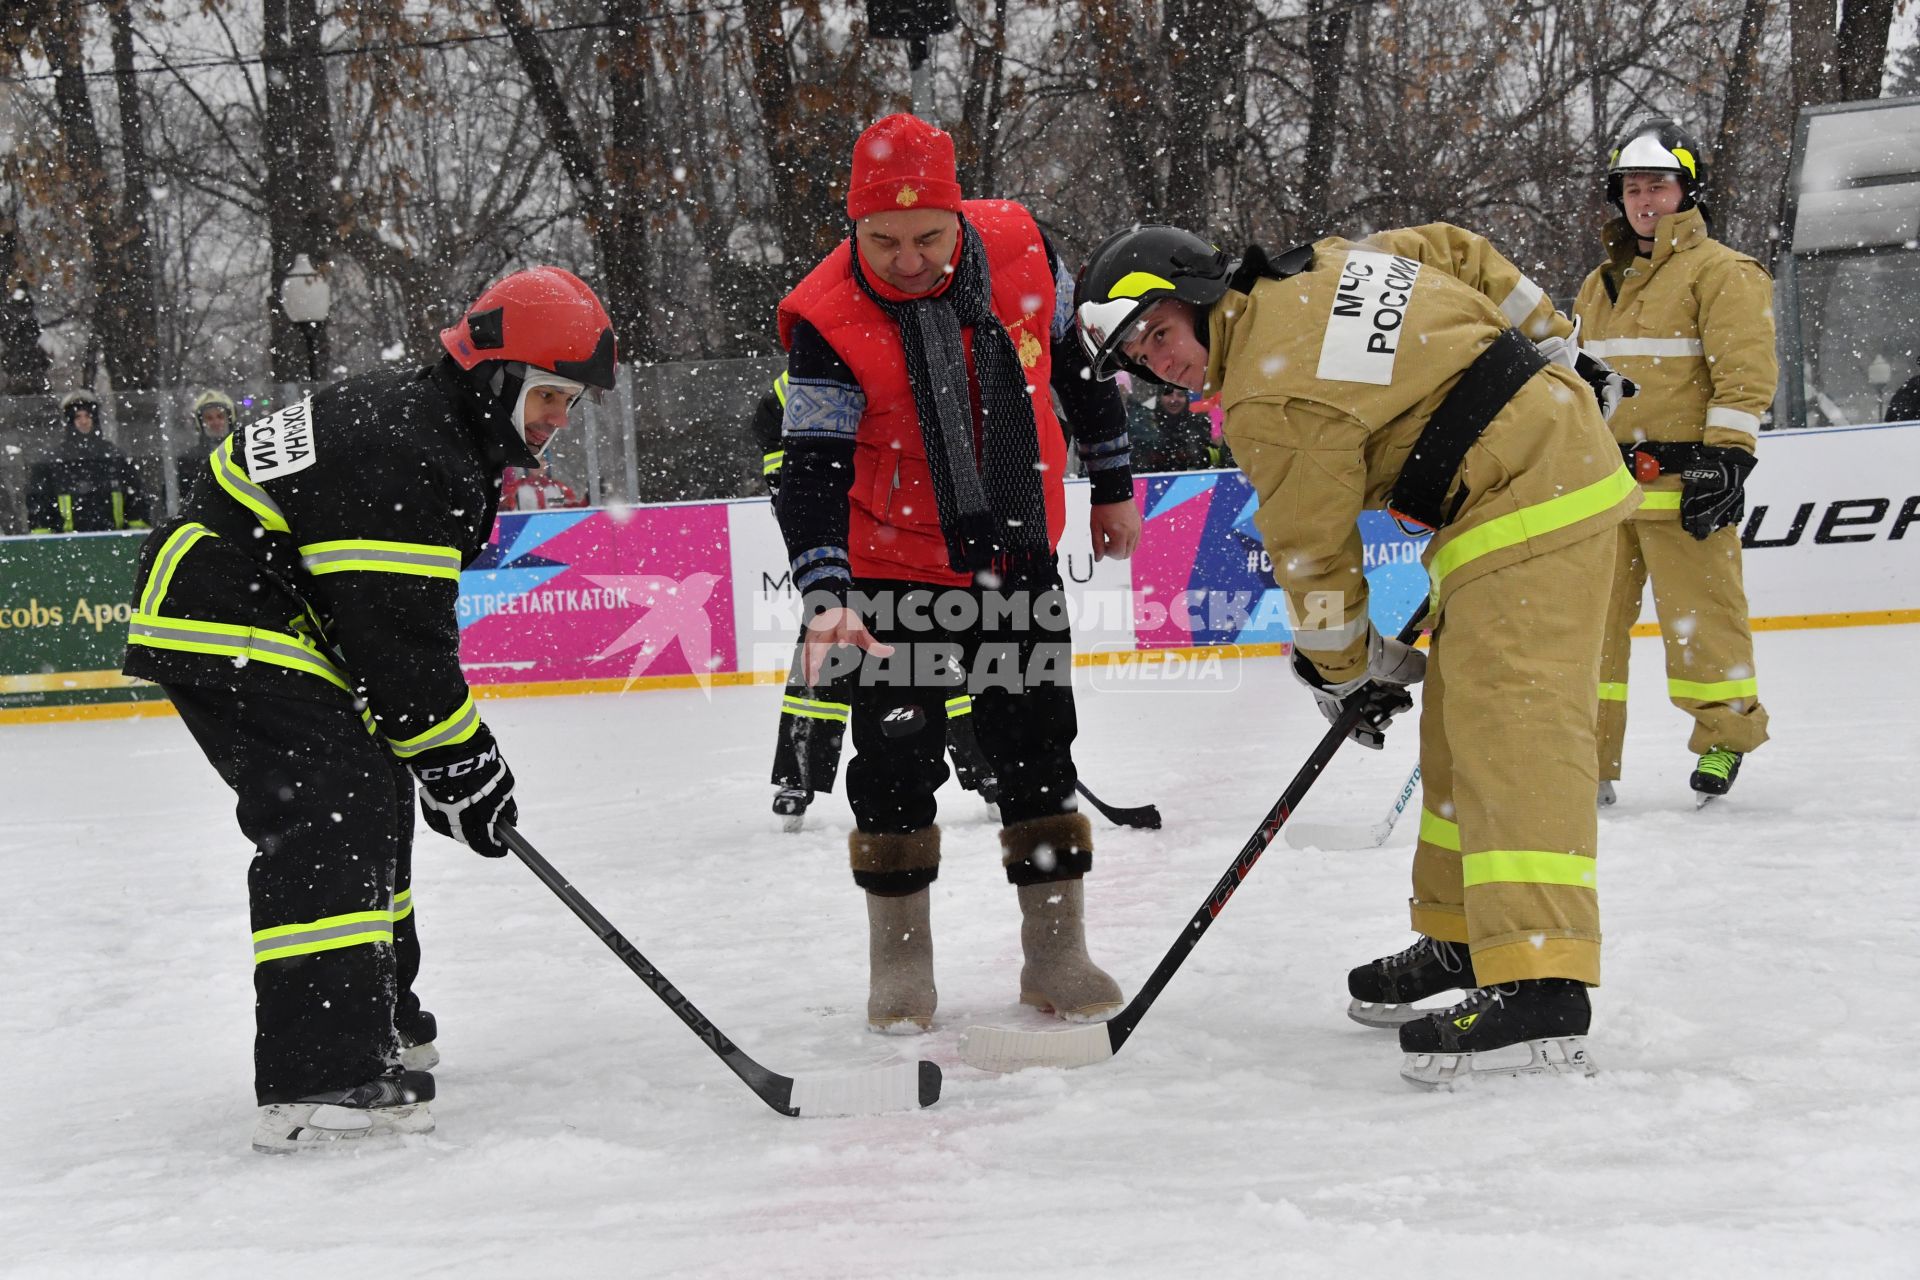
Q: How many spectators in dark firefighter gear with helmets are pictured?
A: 2